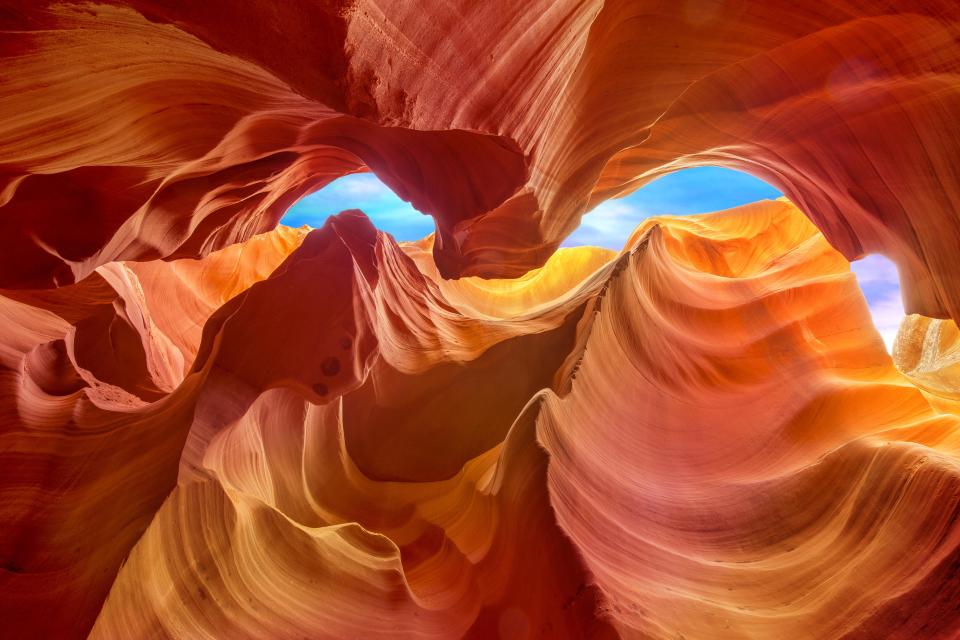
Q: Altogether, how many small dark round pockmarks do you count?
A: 3